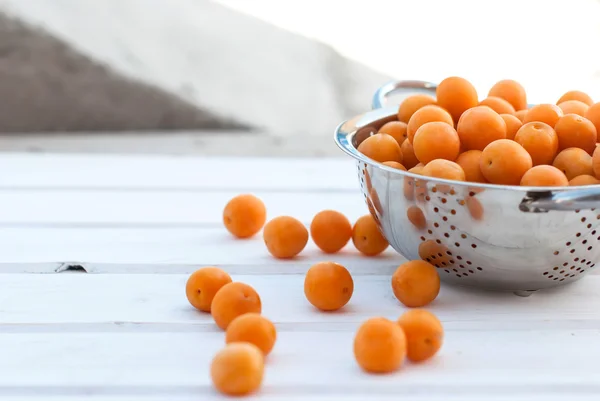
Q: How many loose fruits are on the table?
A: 12